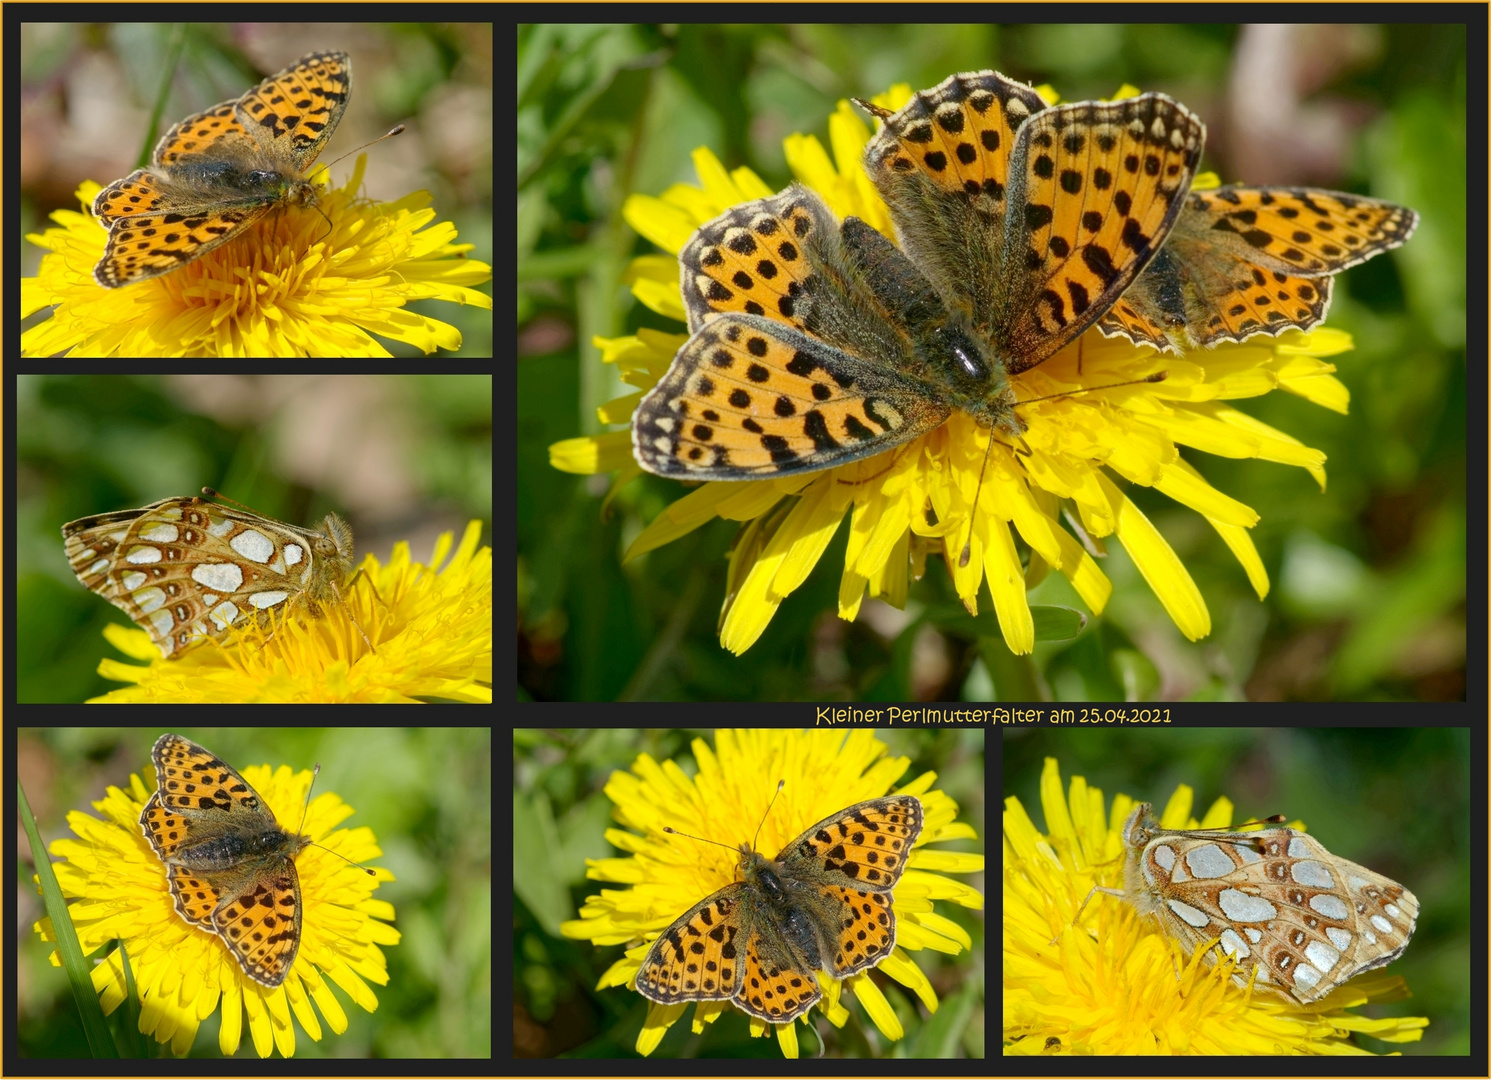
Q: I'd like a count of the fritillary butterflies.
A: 7